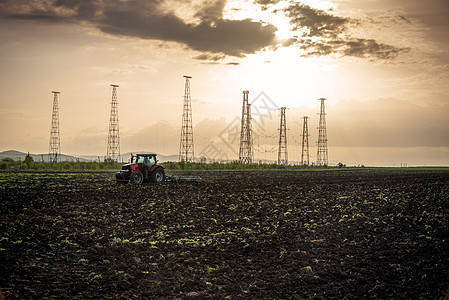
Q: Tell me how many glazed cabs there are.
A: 1